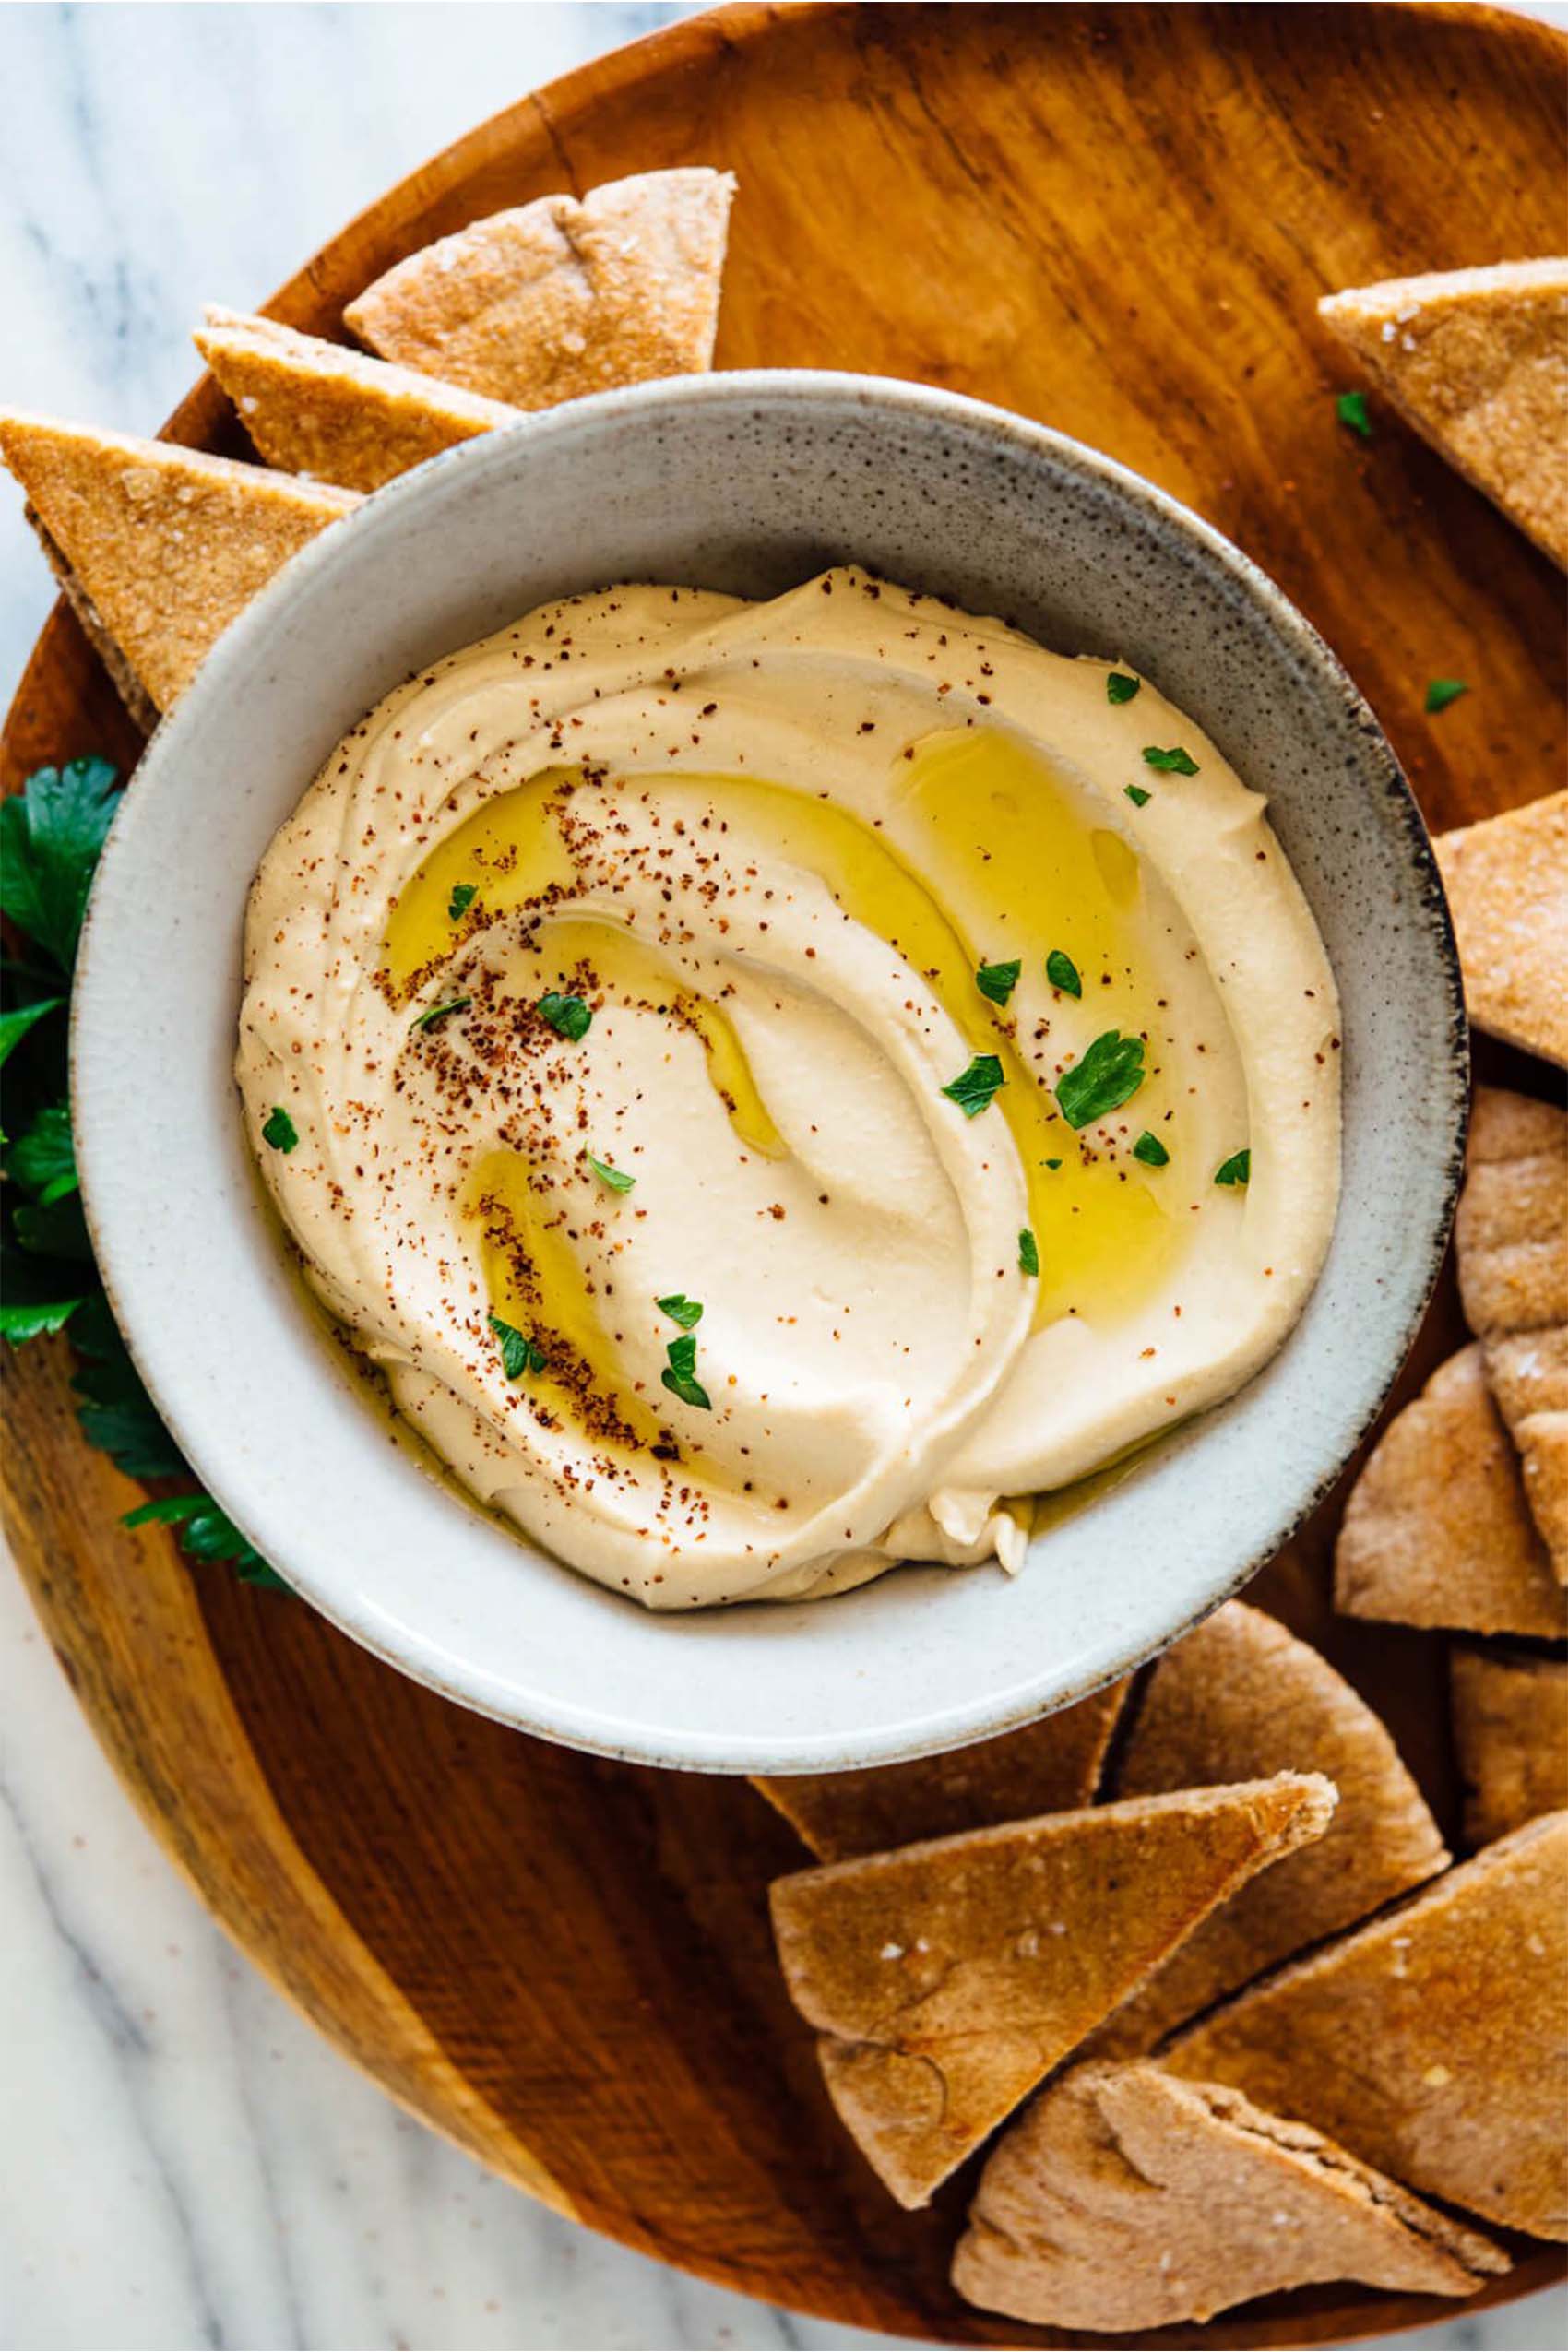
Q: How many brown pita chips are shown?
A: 13